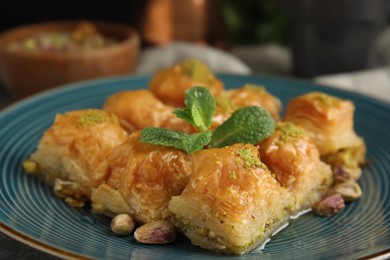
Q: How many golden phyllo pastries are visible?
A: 9